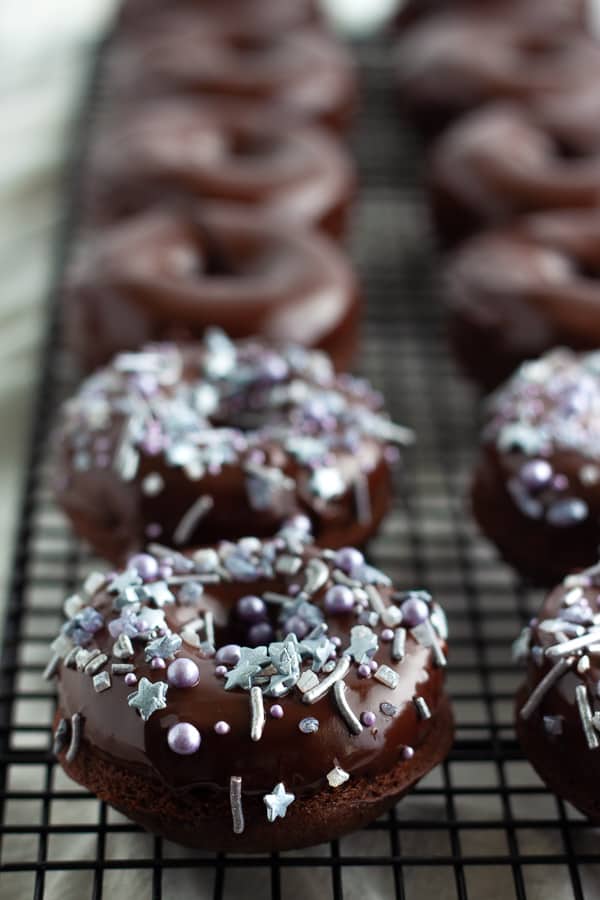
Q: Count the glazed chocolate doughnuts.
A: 12